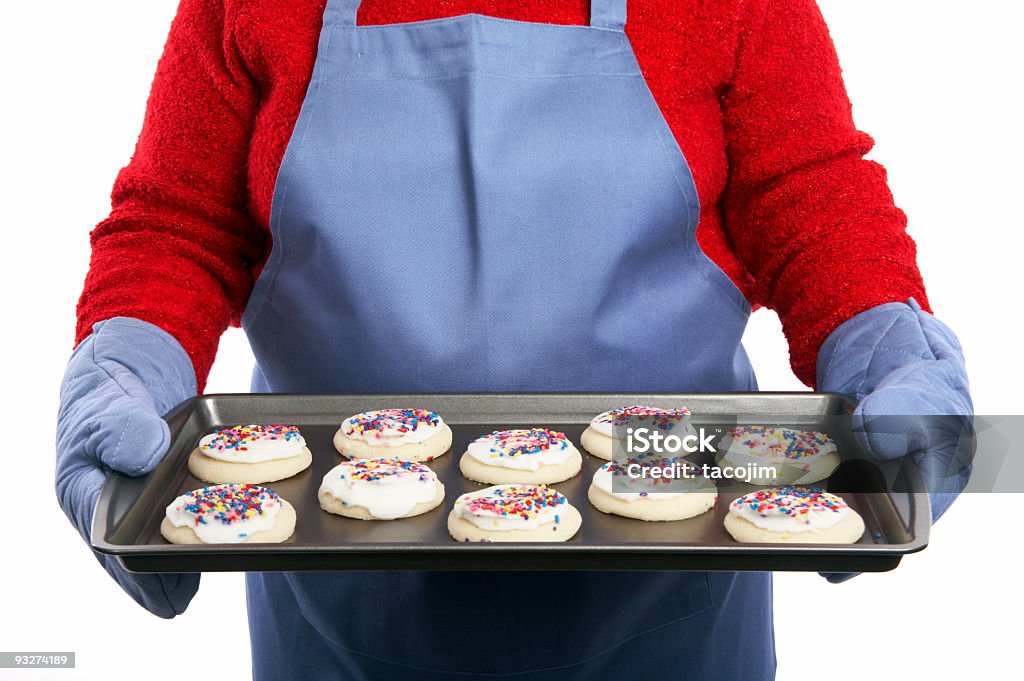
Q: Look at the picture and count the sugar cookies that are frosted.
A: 10